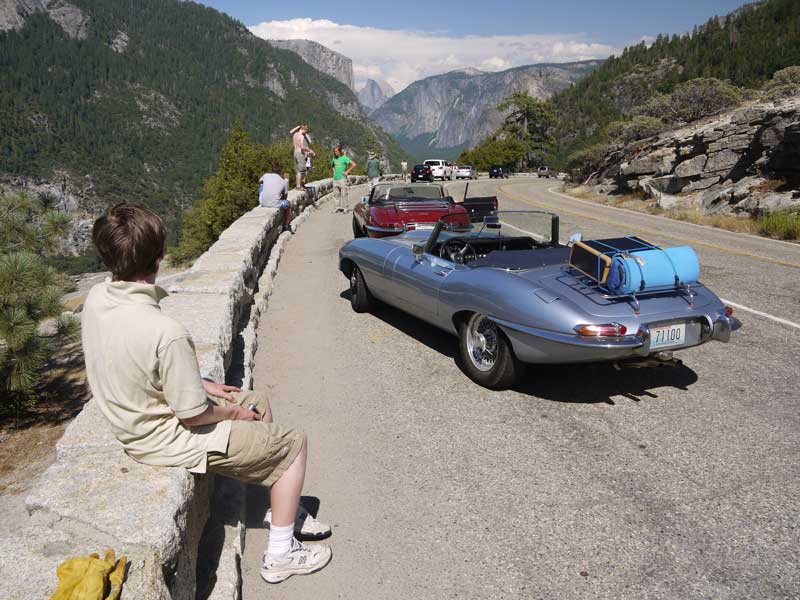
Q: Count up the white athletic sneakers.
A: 2